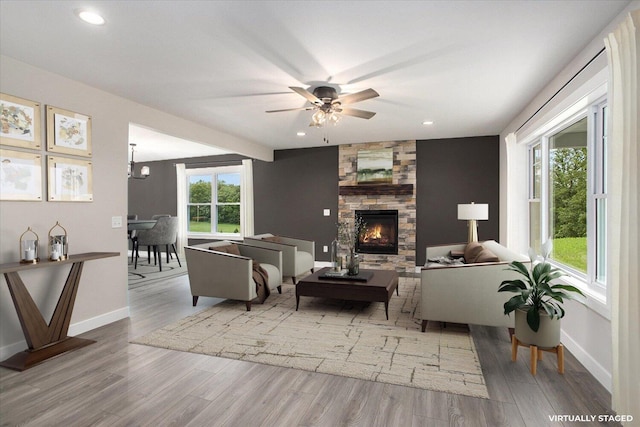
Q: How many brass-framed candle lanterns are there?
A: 2